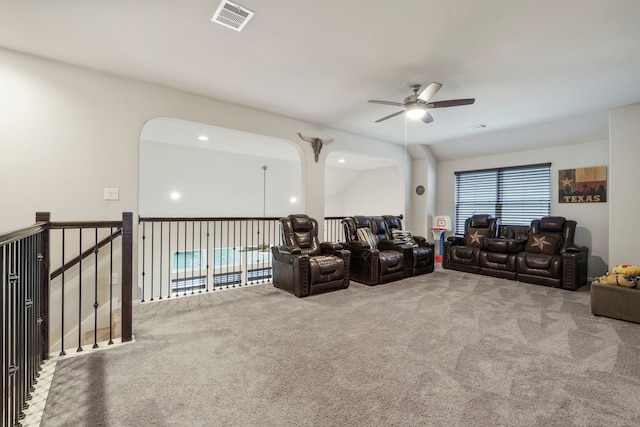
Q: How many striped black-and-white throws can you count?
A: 2